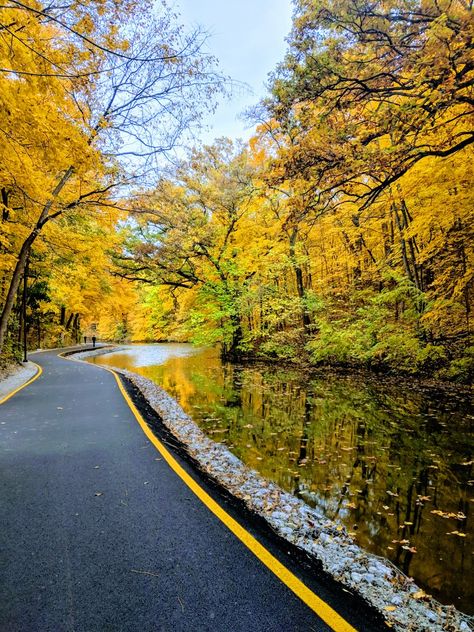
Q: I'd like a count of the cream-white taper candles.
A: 0